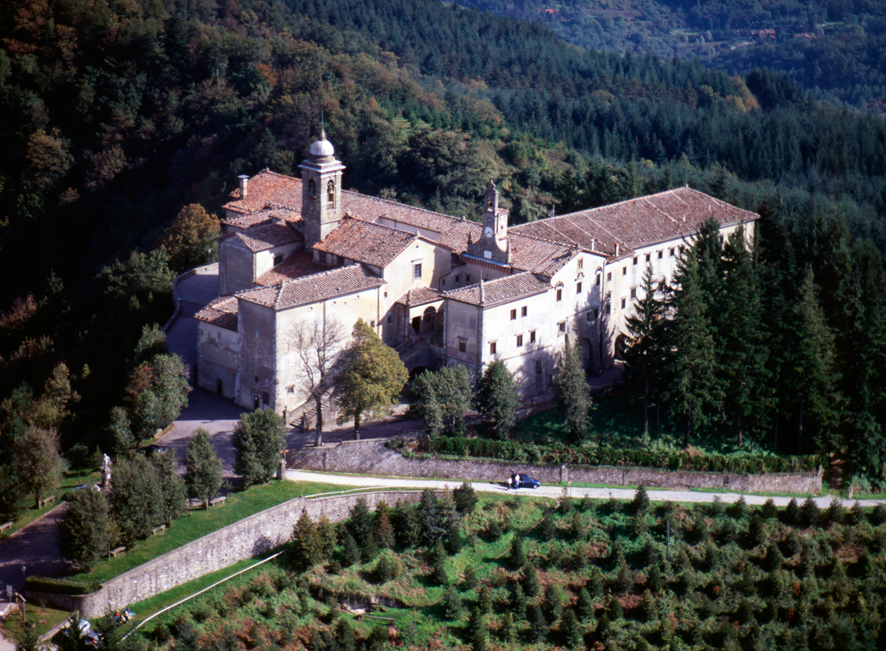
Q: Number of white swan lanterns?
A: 0